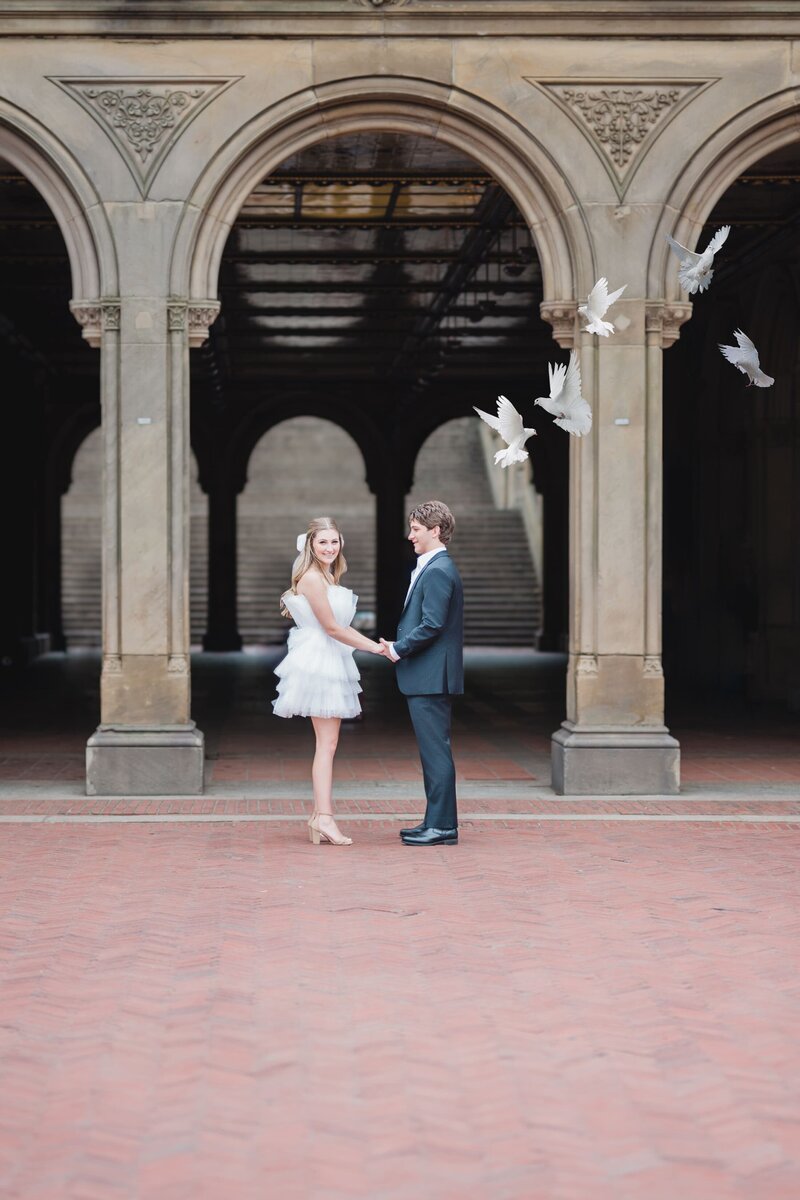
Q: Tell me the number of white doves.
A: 5